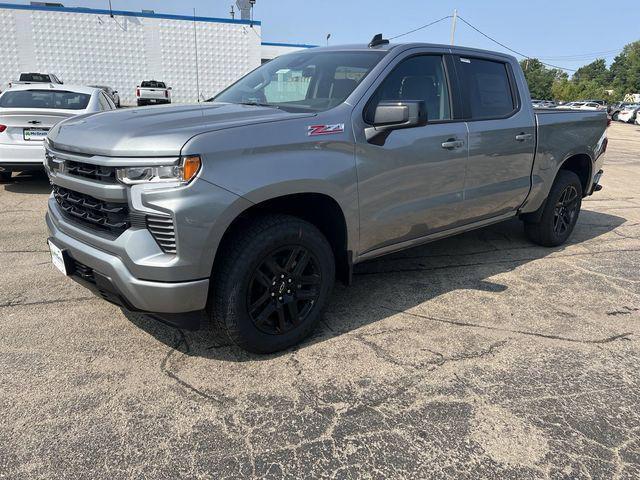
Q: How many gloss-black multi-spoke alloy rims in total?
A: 2